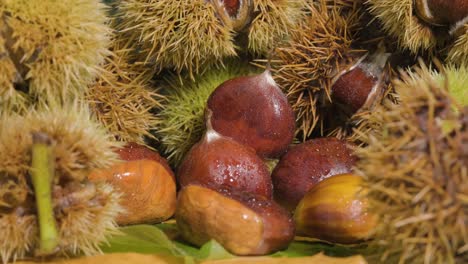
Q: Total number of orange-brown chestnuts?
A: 3